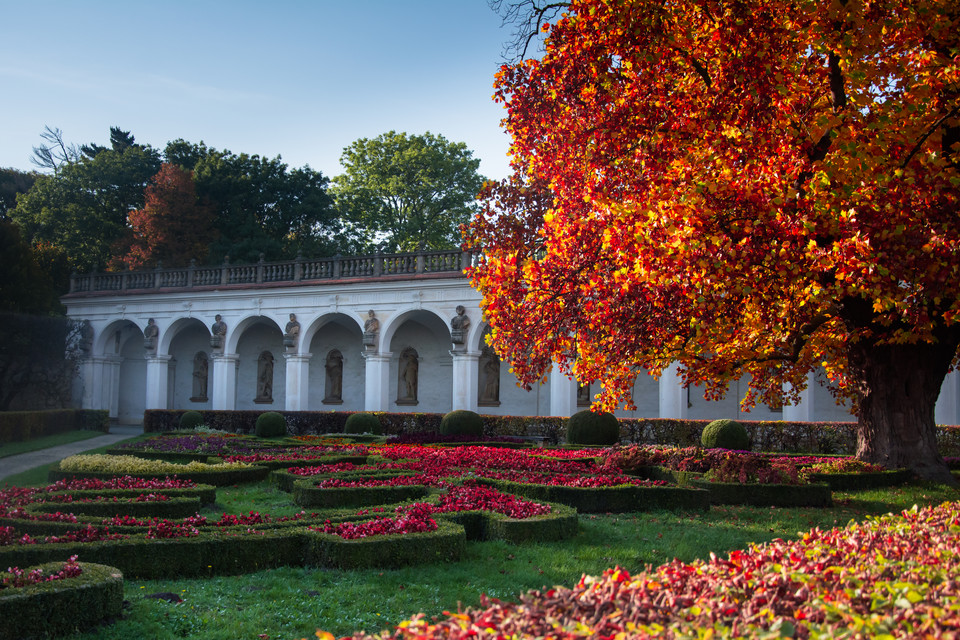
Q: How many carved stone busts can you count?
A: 6